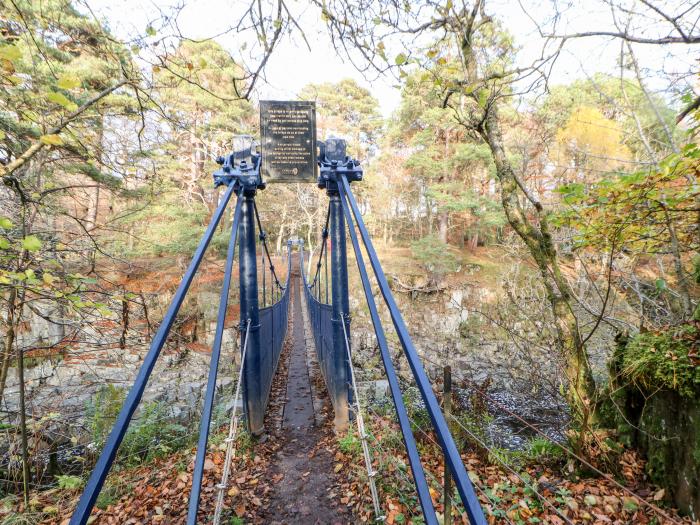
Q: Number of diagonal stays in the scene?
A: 4